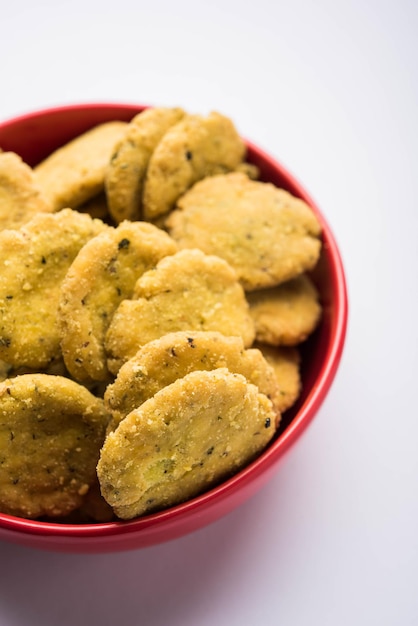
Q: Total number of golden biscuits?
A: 13